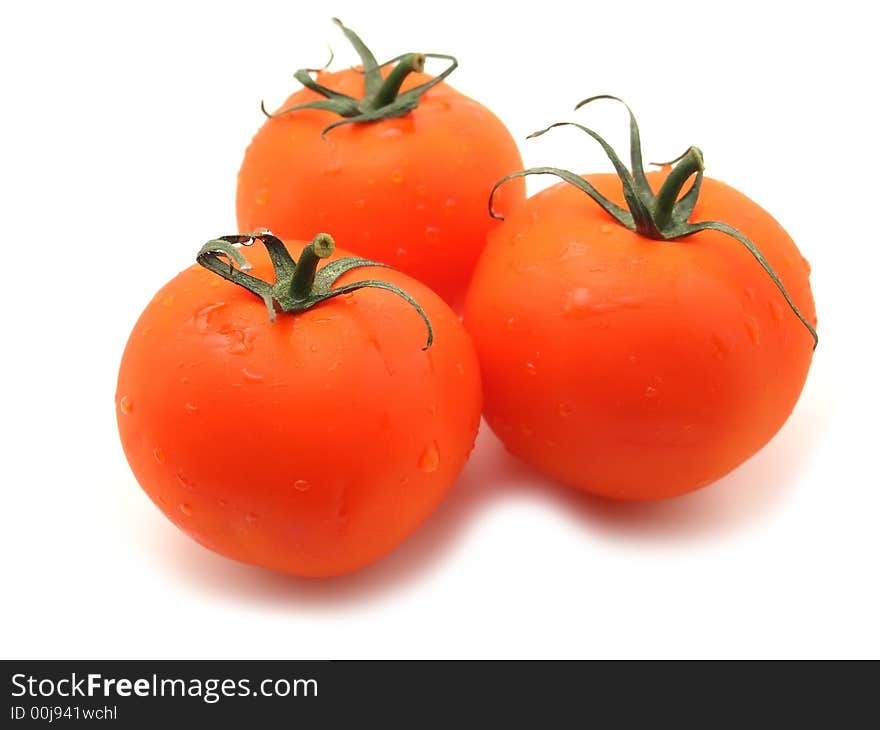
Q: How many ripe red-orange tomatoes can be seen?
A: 3